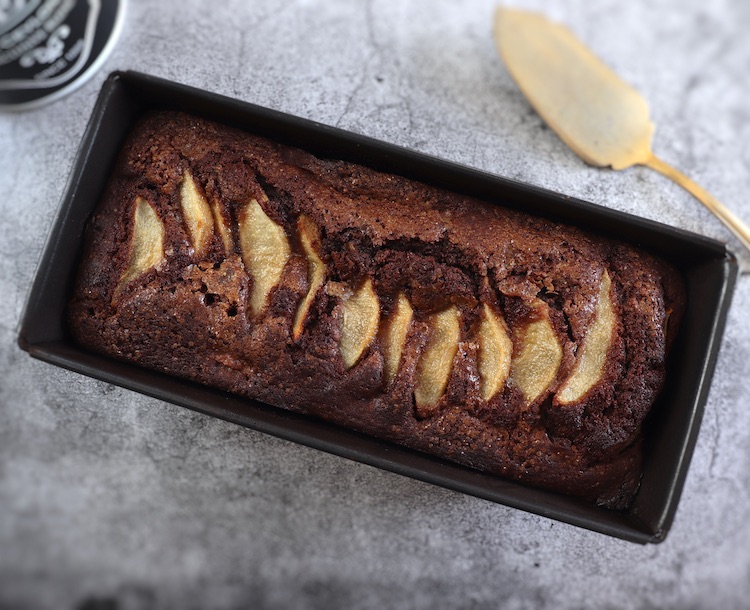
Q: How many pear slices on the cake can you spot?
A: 11